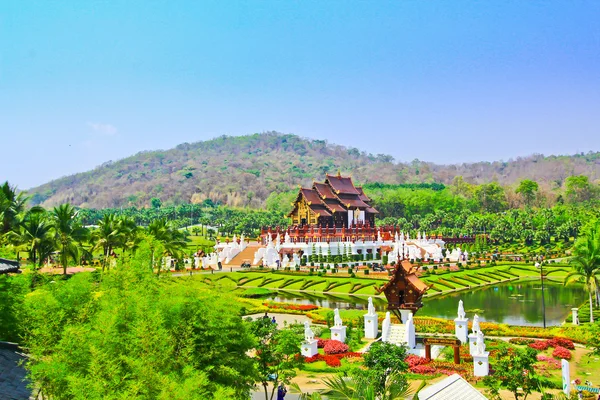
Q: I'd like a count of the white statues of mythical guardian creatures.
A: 6